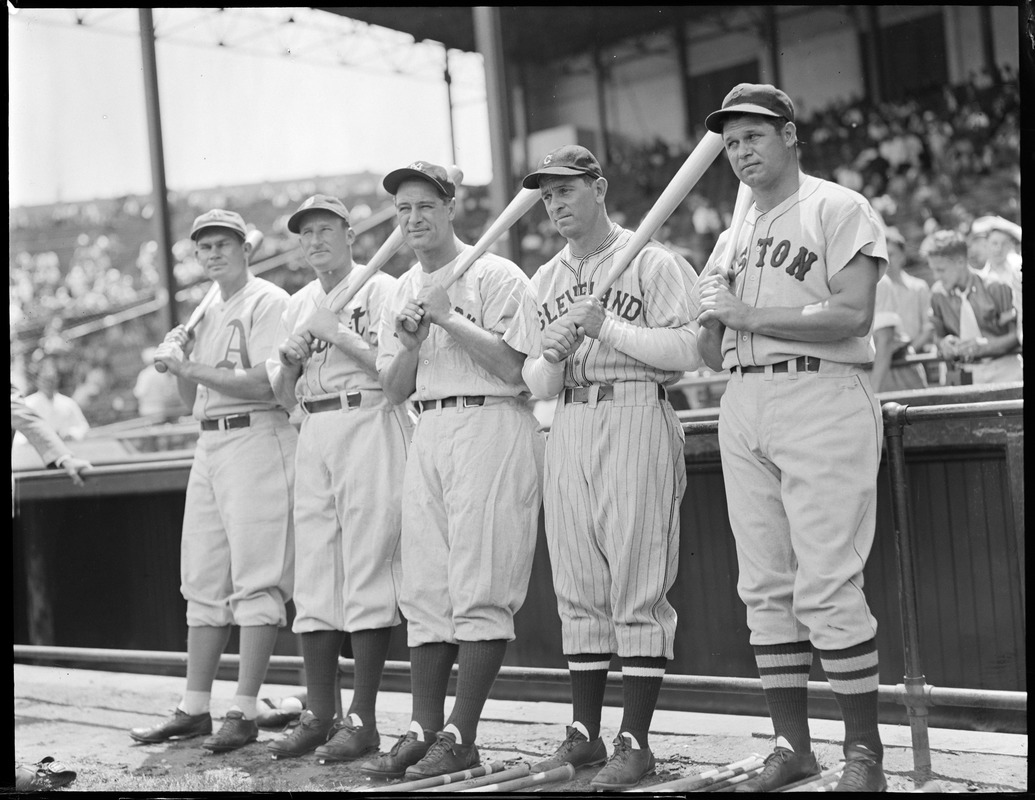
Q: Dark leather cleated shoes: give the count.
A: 10